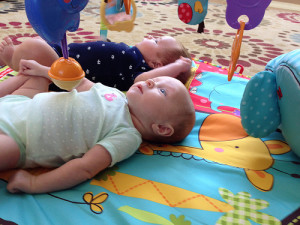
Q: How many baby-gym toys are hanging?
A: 4